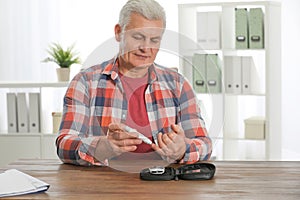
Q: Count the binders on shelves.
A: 12